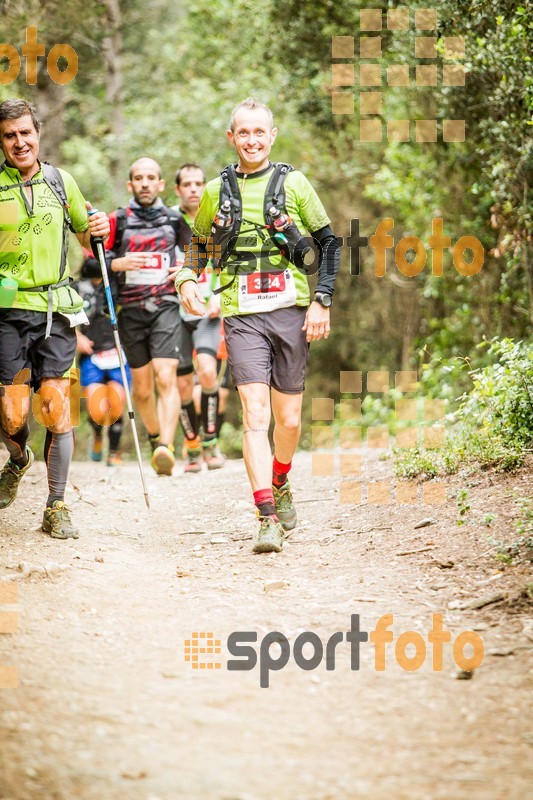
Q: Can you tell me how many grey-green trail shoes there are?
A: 4